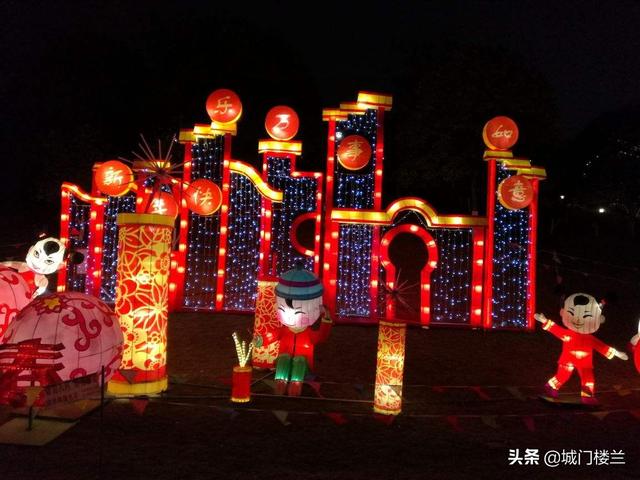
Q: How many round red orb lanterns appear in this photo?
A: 8